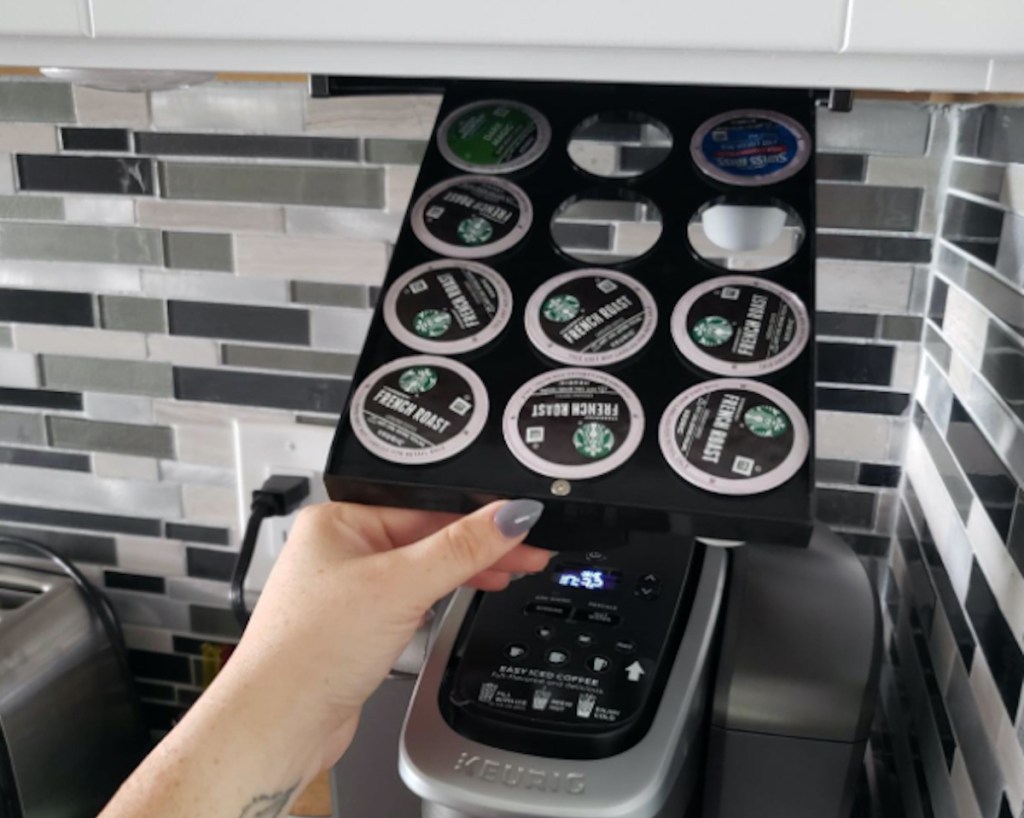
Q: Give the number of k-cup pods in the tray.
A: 9